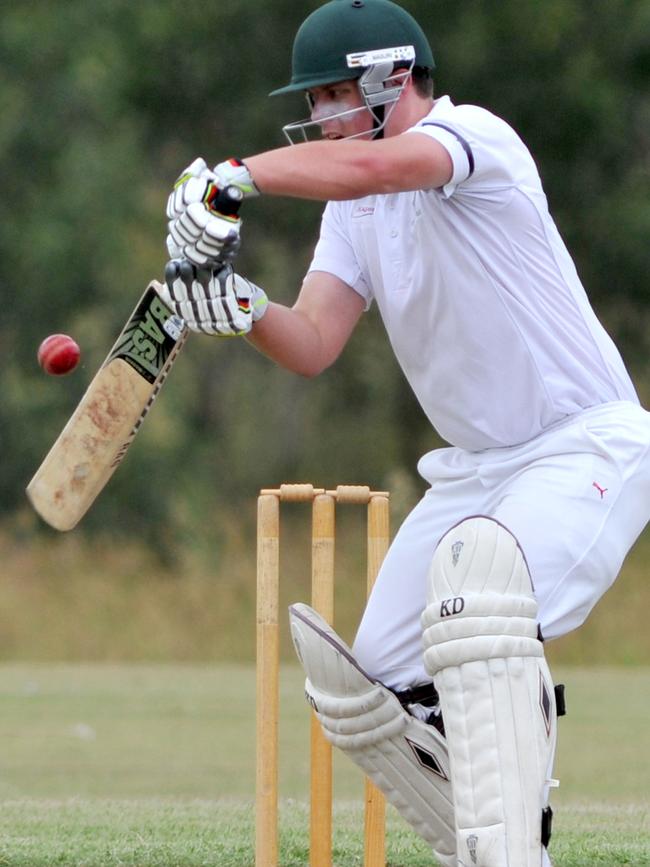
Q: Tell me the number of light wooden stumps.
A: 3